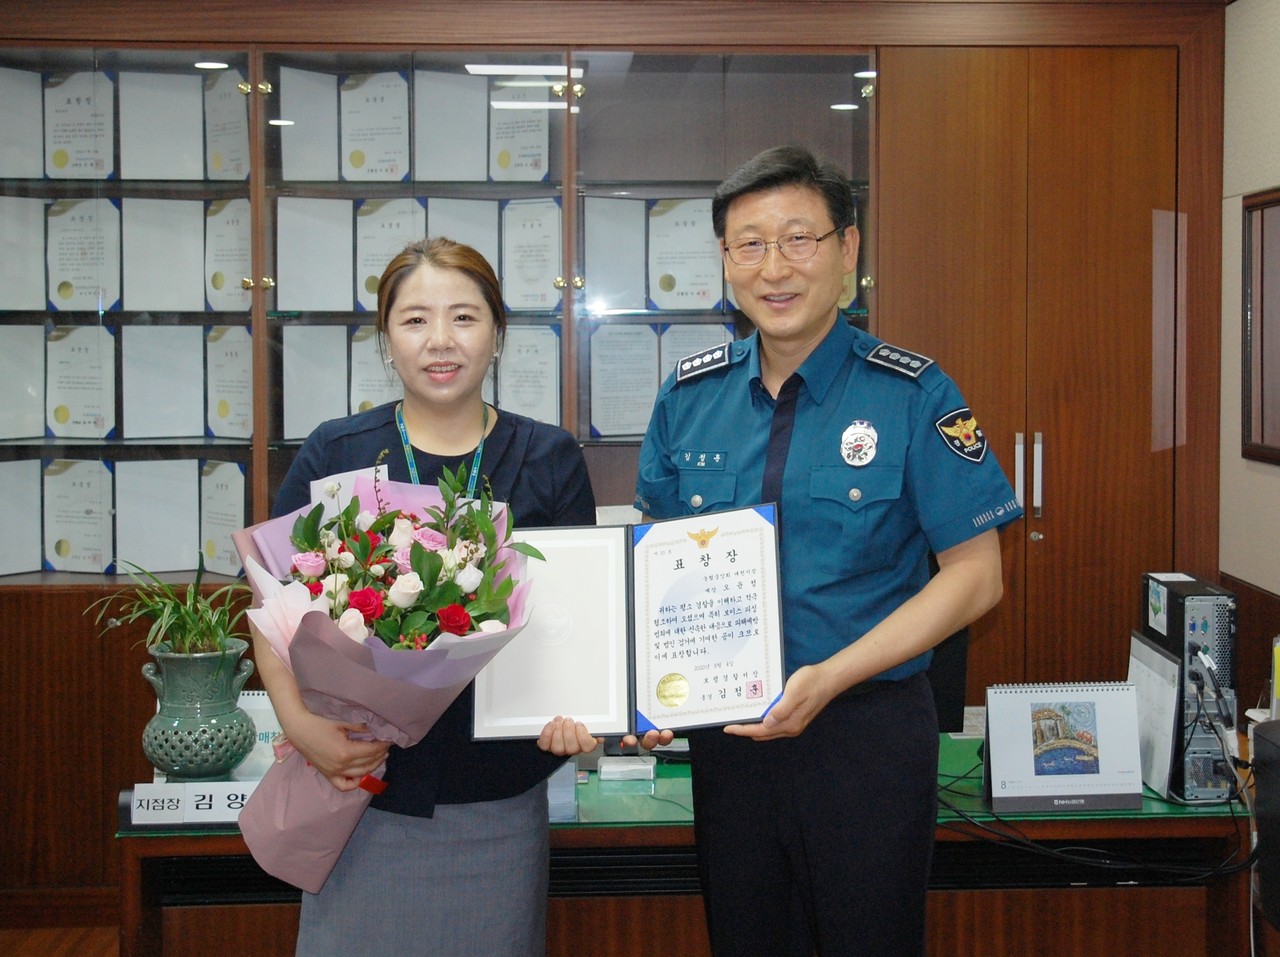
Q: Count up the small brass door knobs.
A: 10